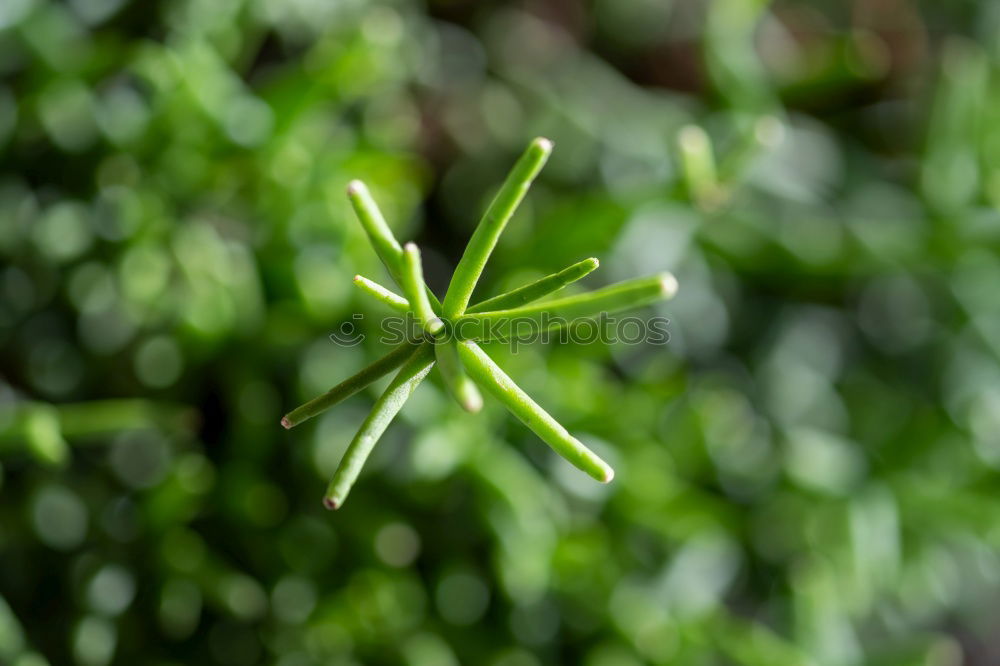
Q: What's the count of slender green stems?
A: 10